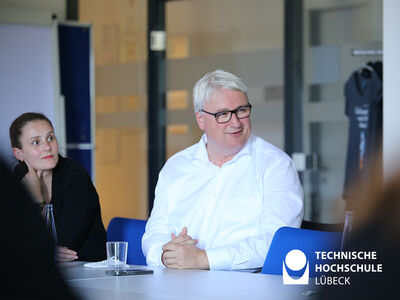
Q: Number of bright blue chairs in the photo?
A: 2